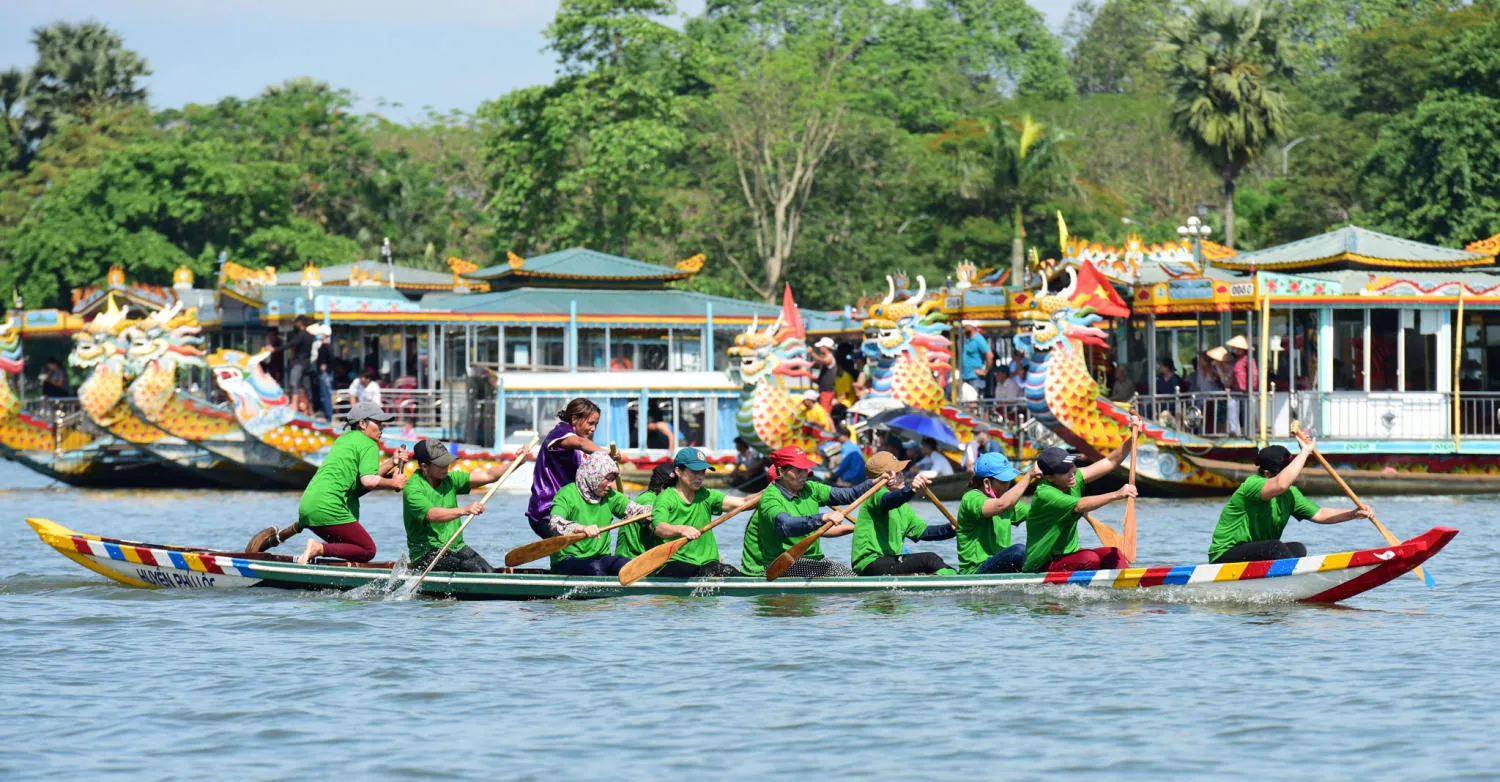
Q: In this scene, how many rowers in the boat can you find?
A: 12